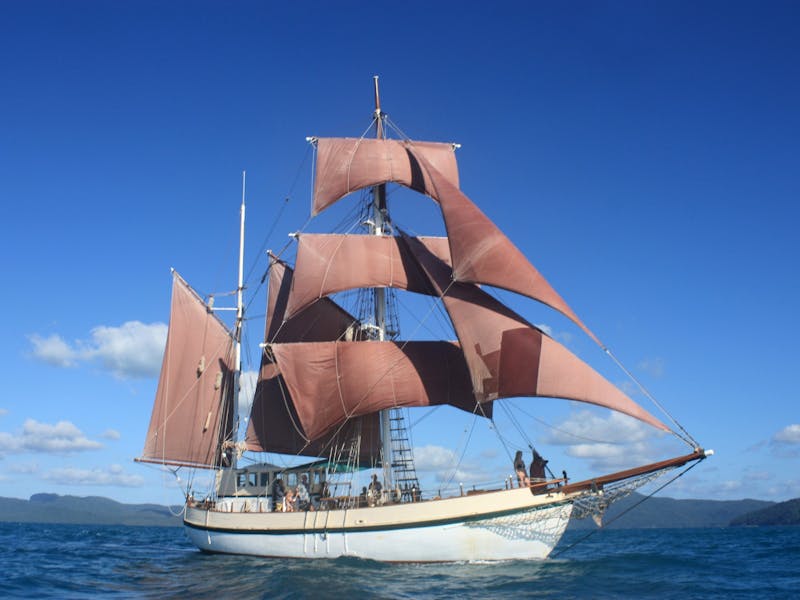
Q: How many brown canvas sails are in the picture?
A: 7